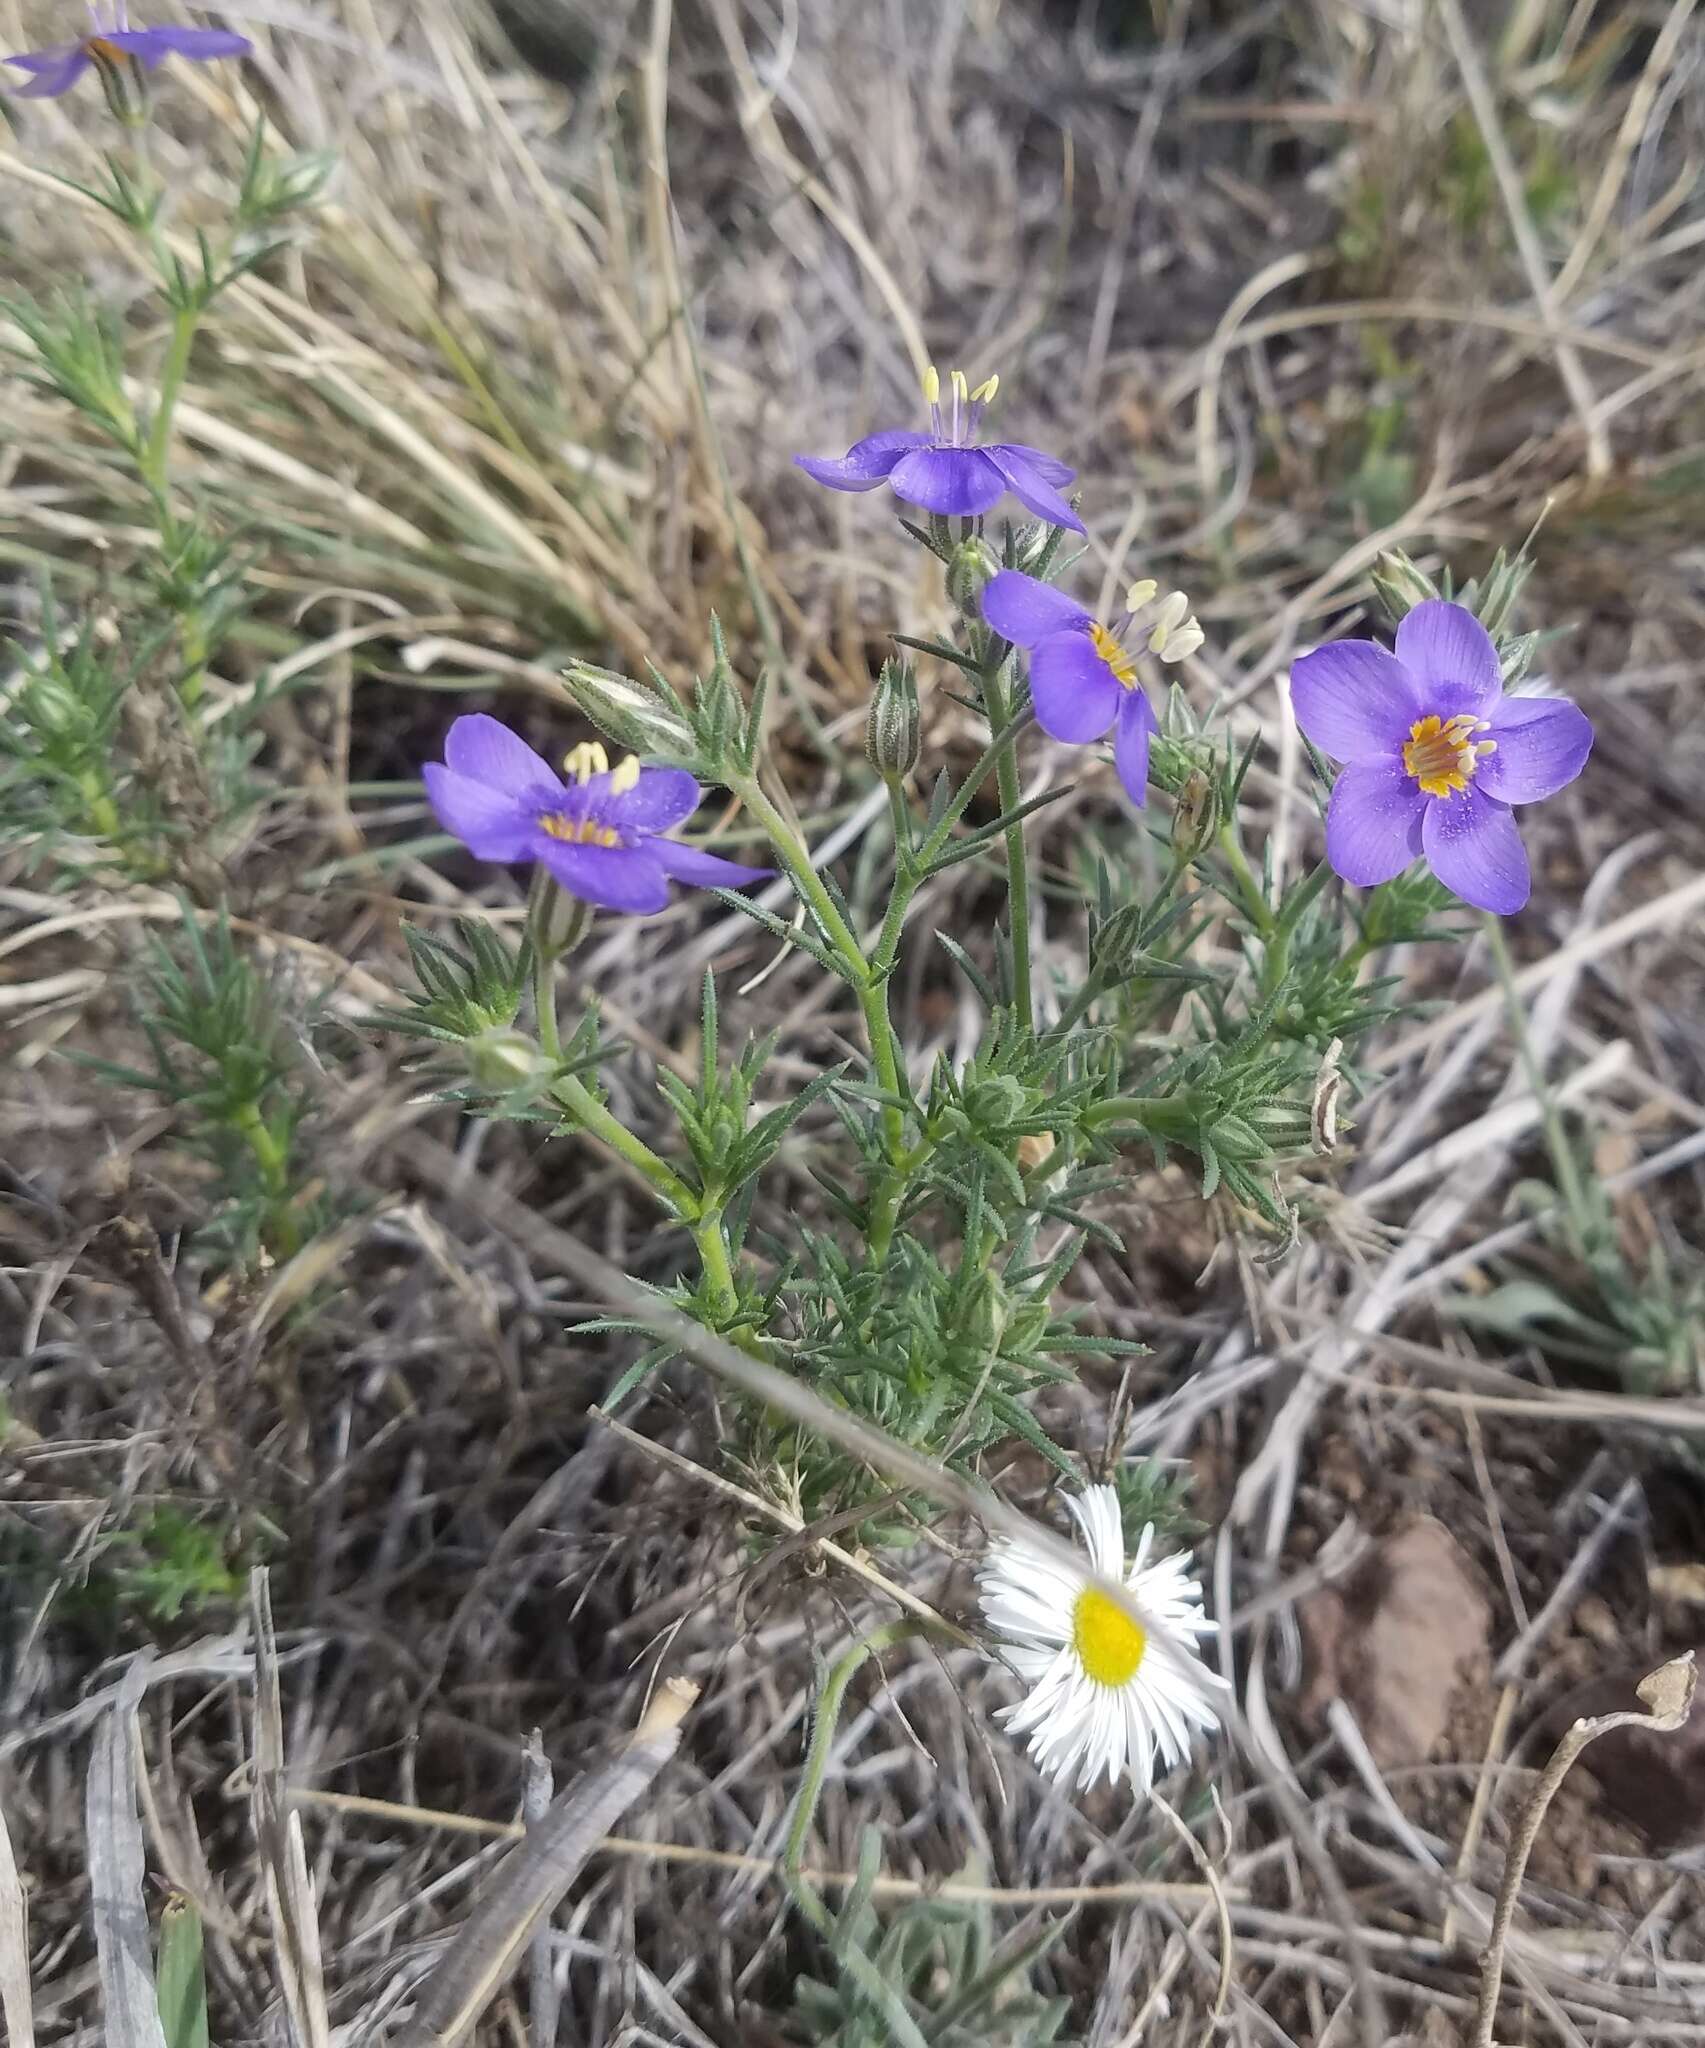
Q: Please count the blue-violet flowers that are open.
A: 5